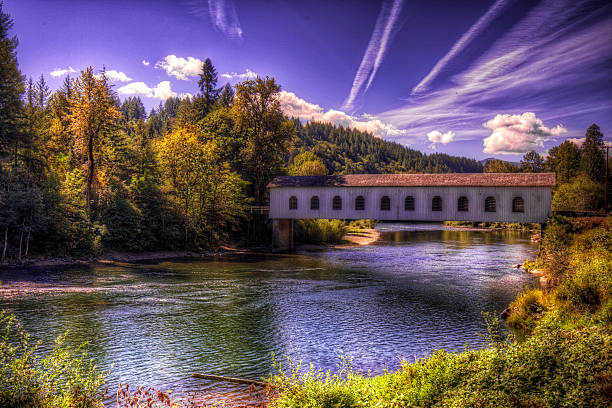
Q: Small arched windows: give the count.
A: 10